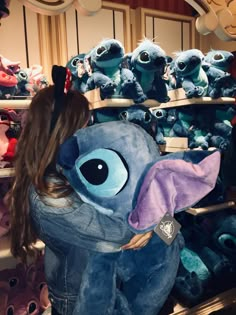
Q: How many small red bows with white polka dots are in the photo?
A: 1